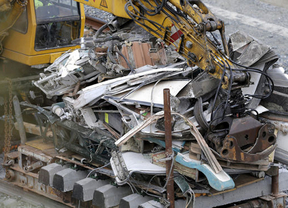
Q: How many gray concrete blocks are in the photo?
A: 6